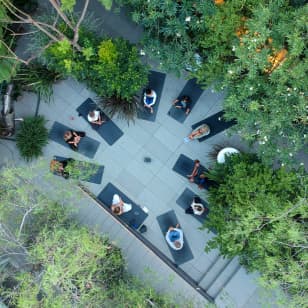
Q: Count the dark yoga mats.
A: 10